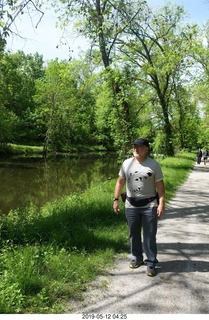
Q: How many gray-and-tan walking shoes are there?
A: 2